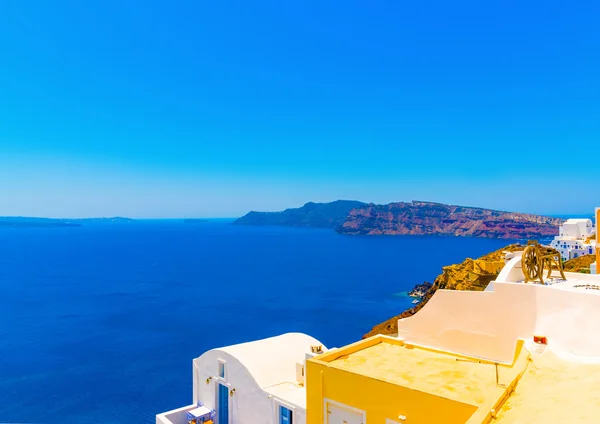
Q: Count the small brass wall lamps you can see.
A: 2